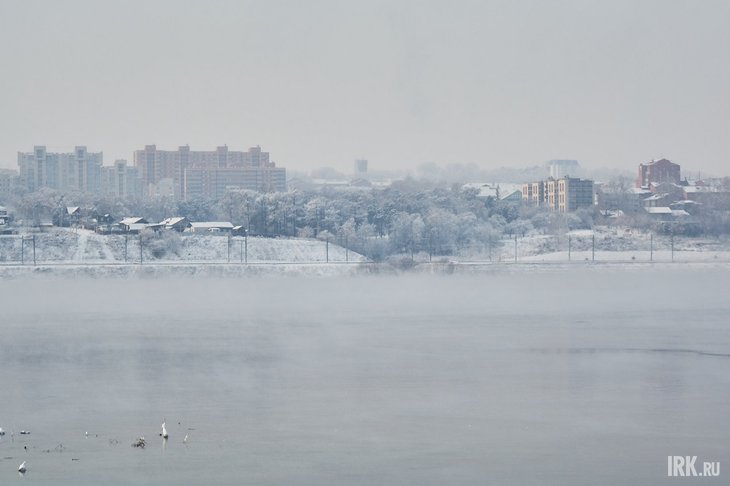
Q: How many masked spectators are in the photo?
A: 0